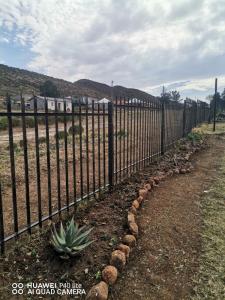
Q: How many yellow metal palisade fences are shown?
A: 0